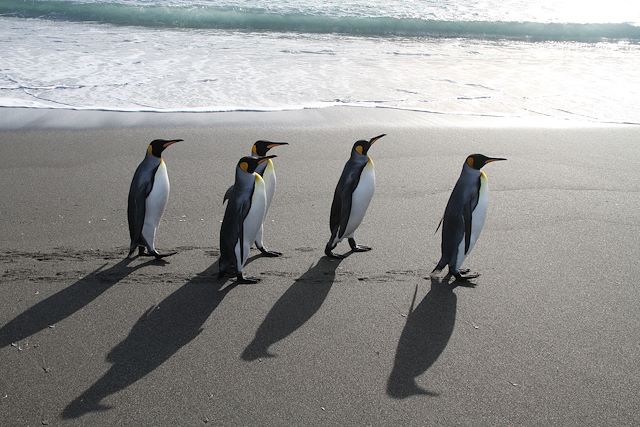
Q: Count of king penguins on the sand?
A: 5